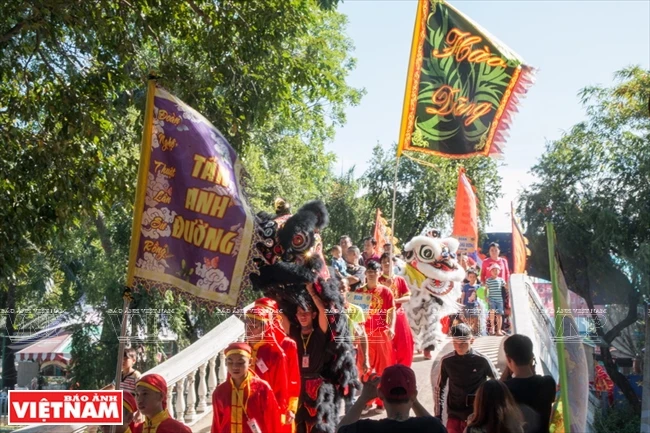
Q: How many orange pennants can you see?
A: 3